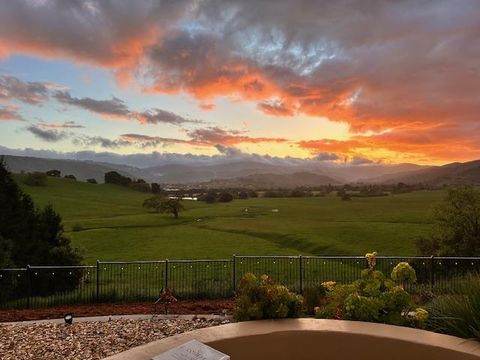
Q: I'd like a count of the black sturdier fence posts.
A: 6